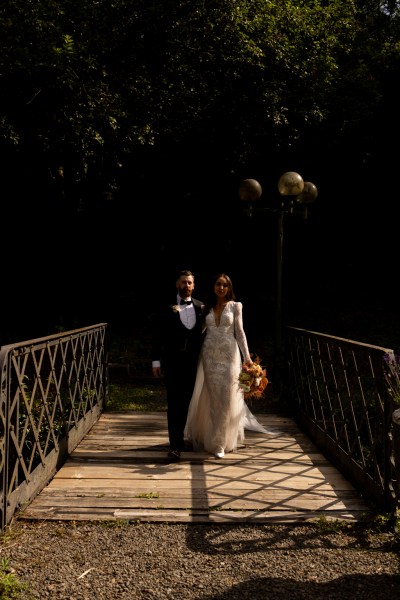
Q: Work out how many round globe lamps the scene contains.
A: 3